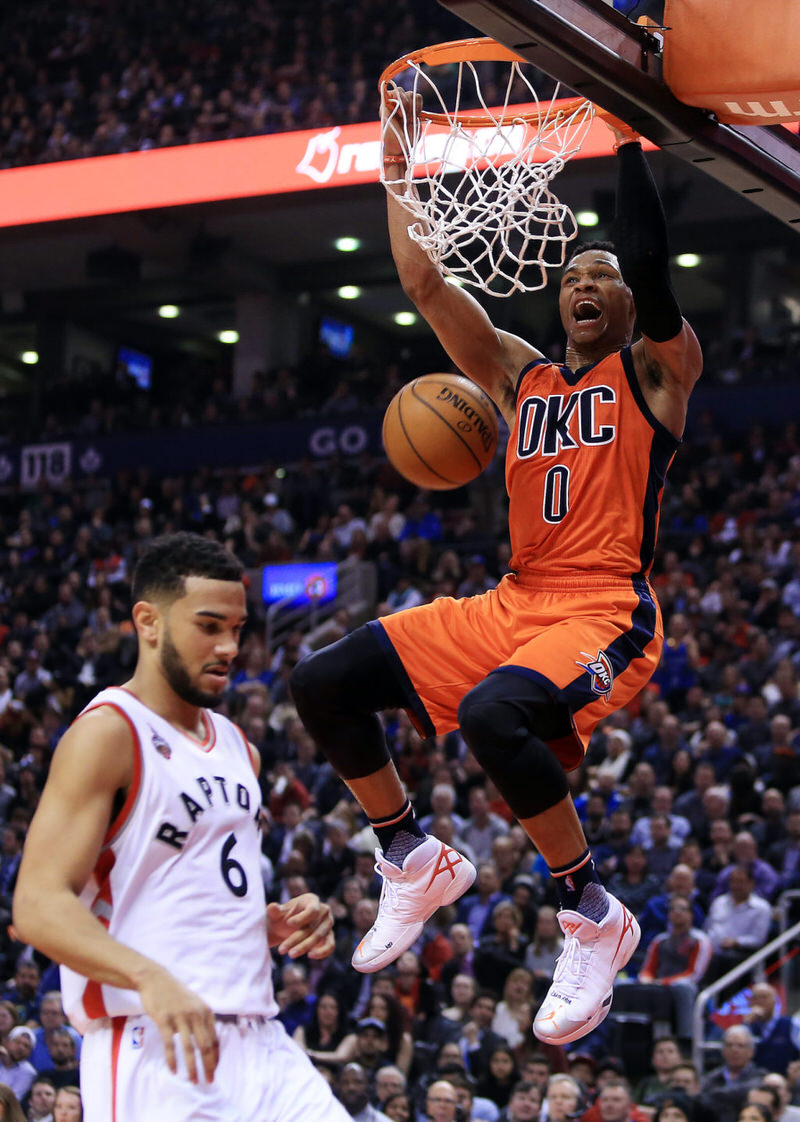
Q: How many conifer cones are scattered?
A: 0